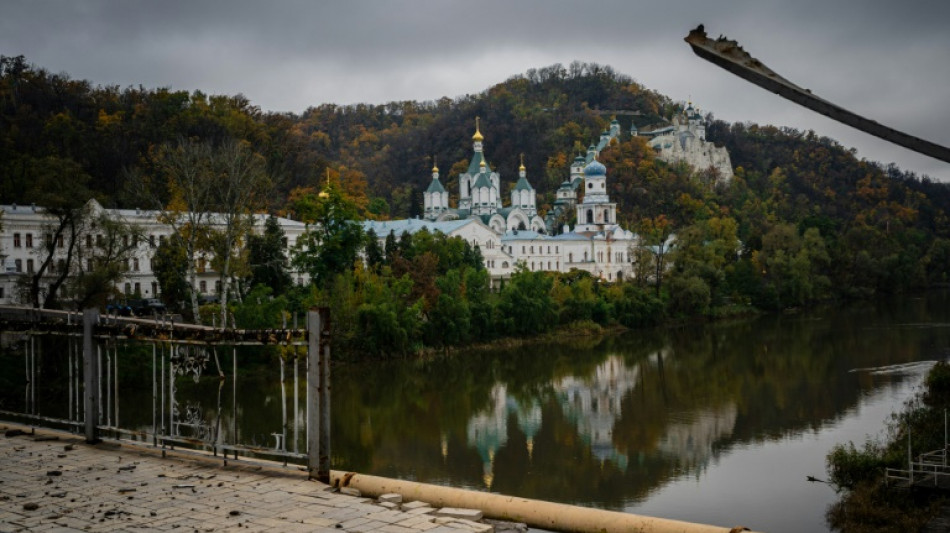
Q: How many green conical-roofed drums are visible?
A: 4